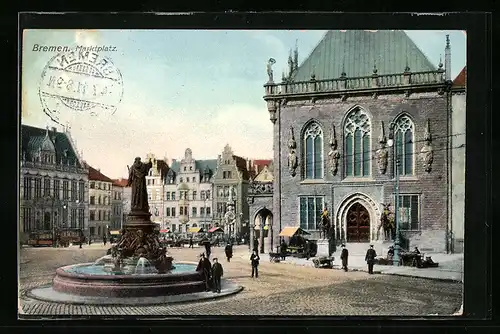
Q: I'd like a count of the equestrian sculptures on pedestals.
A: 2